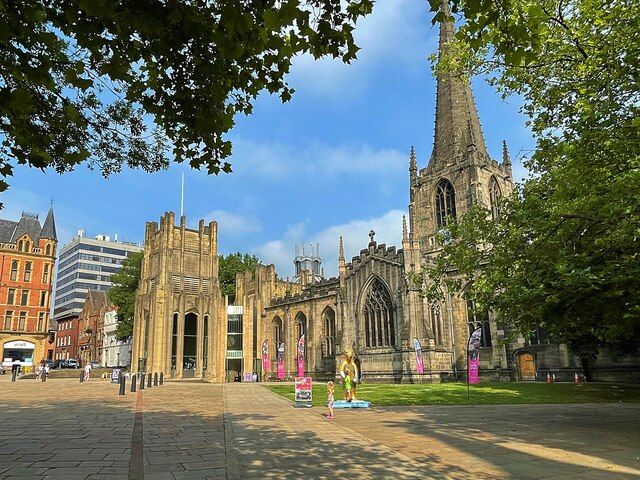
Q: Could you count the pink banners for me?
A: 5